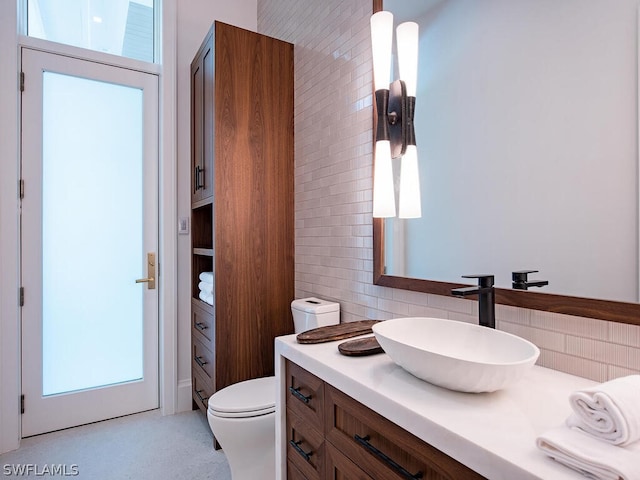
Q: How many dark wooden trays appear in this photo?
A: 2